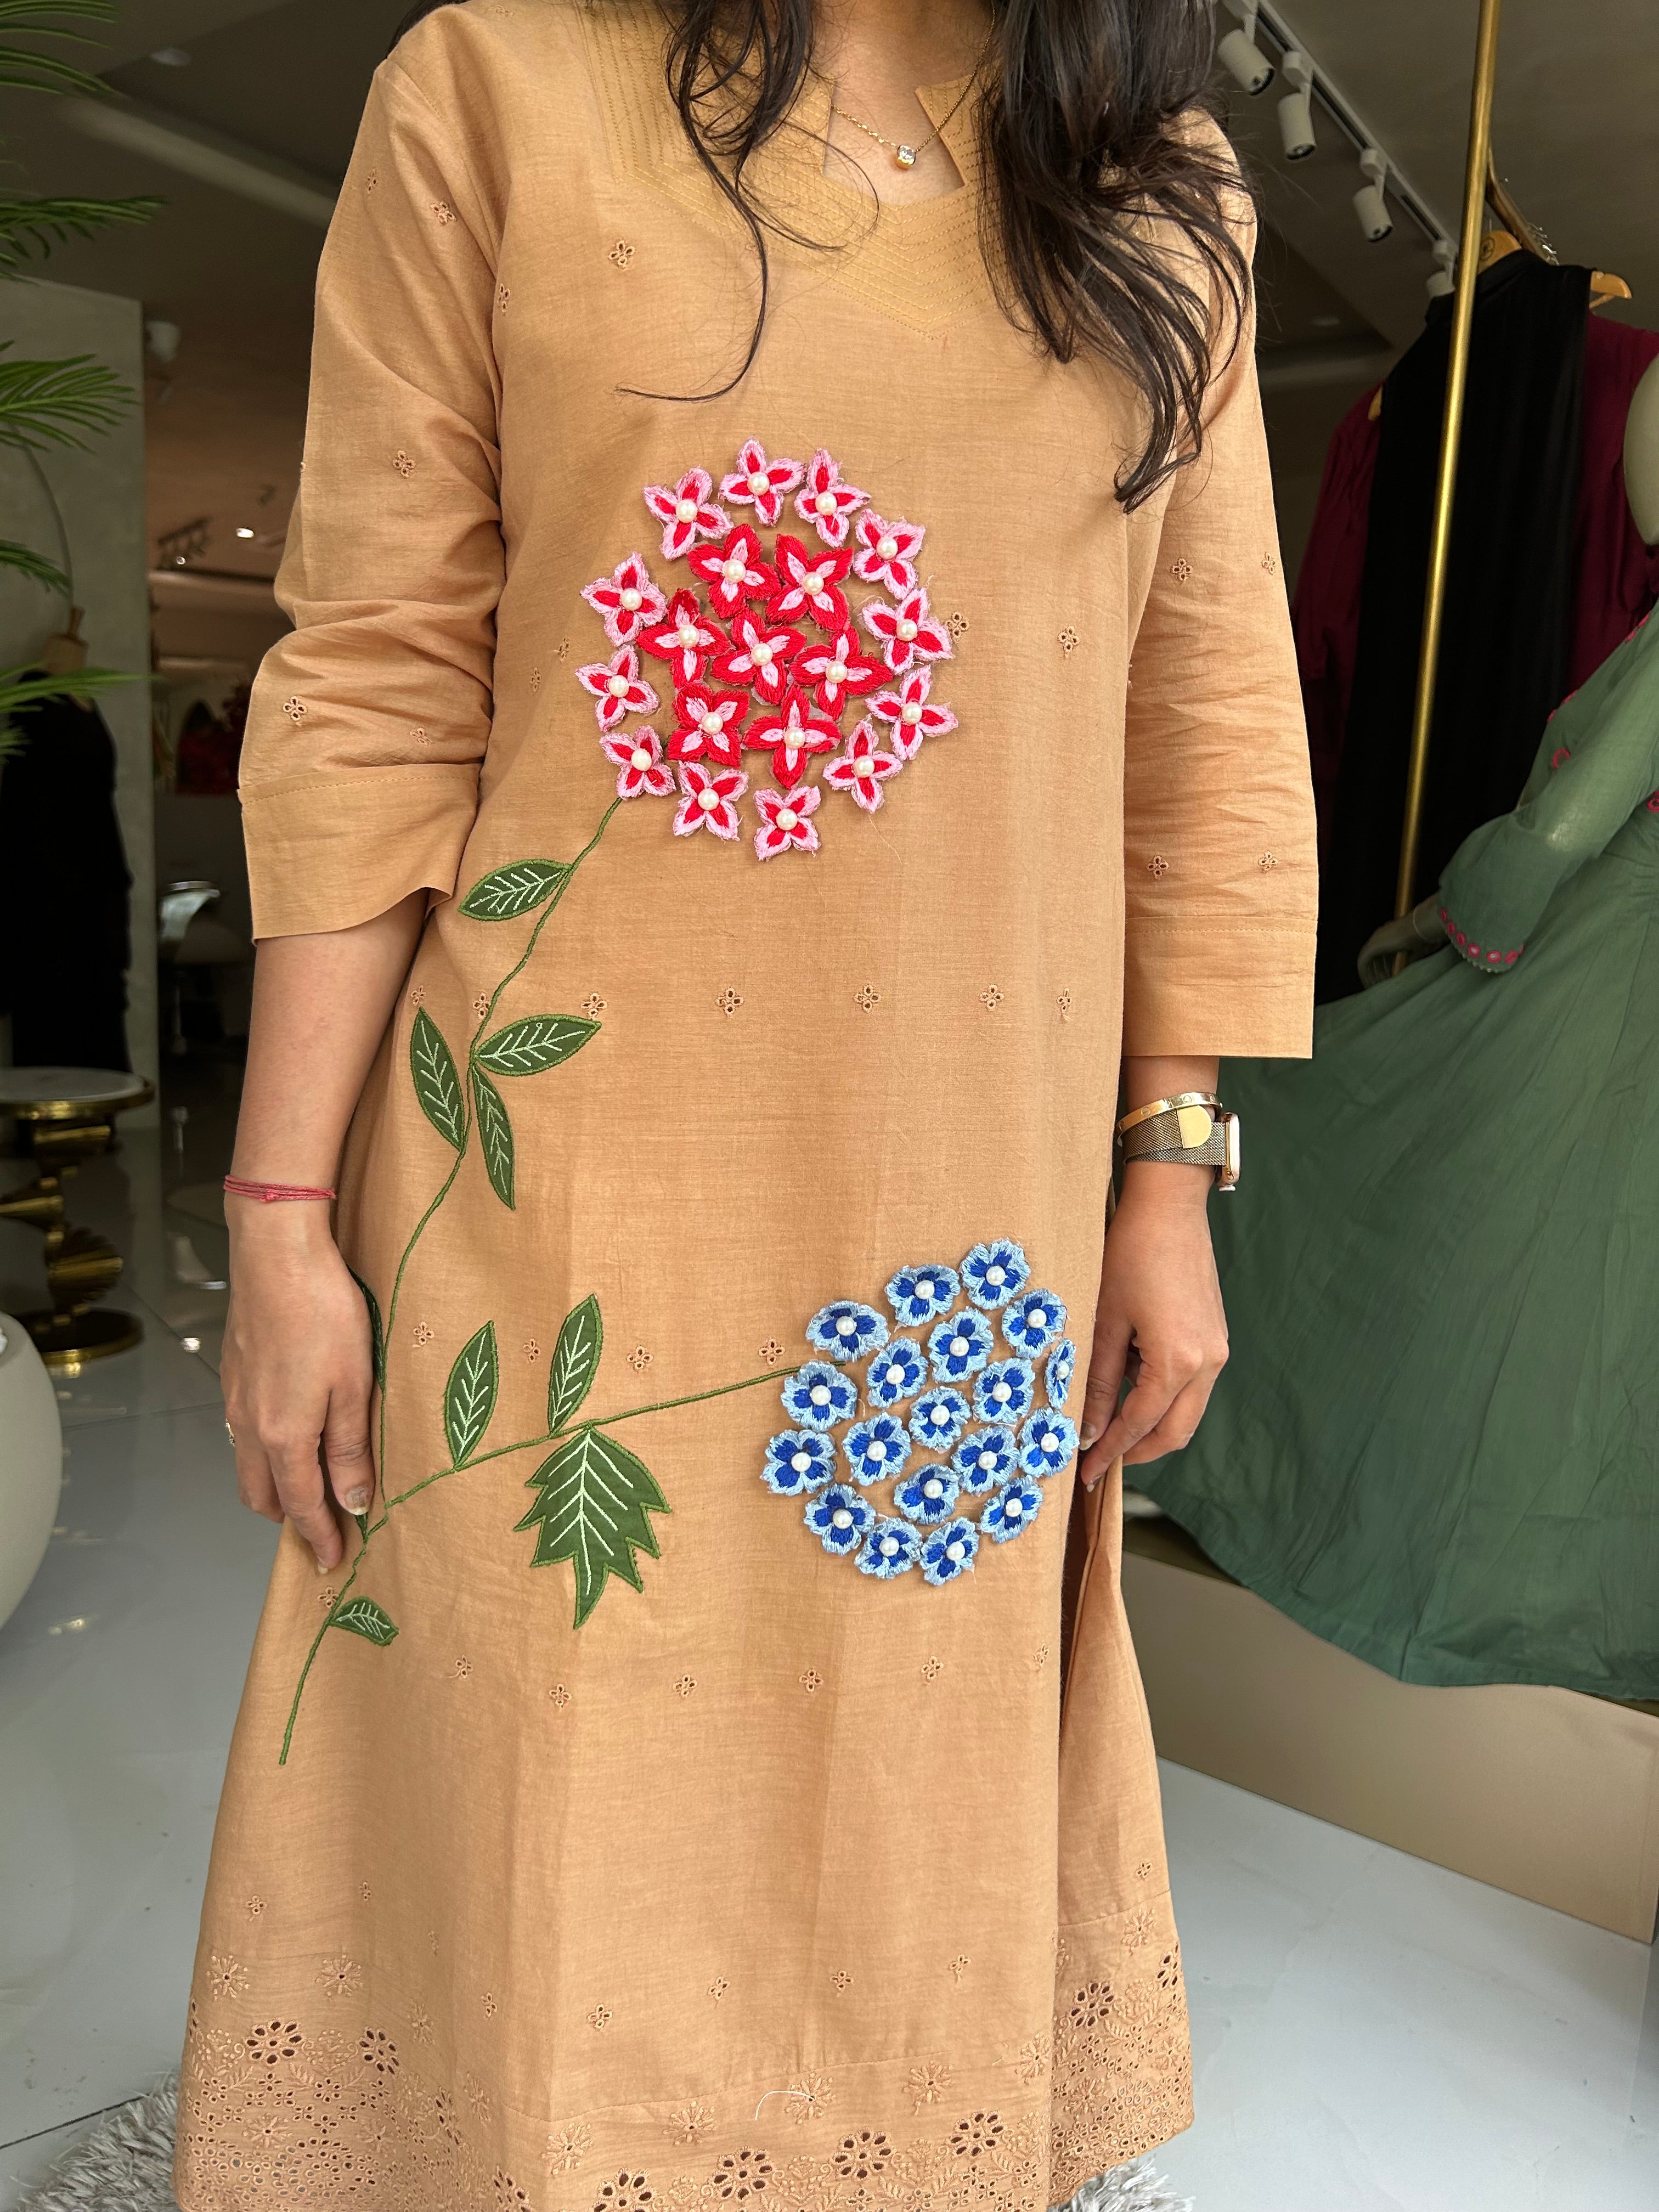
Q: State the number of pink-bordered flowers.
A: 12